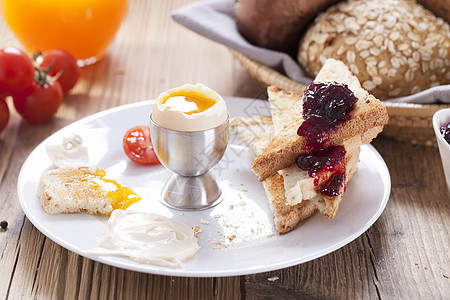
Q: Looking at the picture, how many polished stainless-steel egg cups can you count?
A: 1